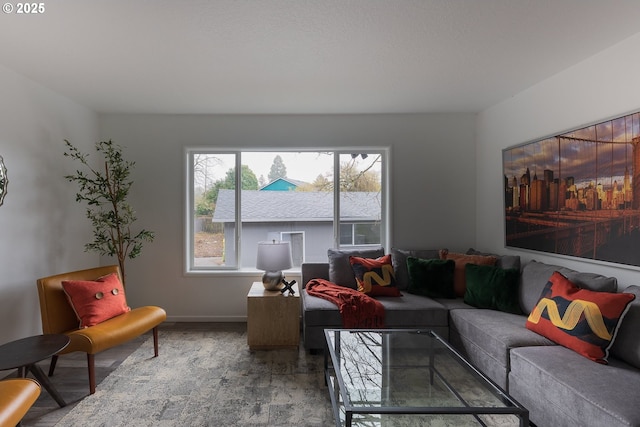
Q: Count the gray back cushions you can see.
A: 5